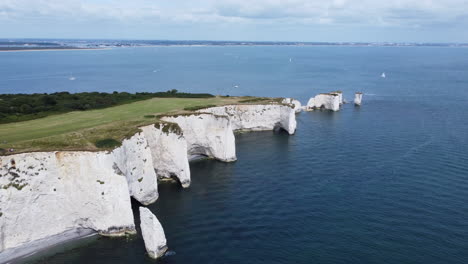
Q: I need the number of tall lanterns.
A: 0